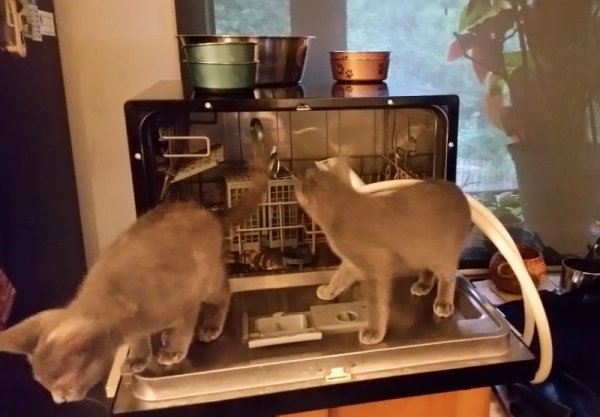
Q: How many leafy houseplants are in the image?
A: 1